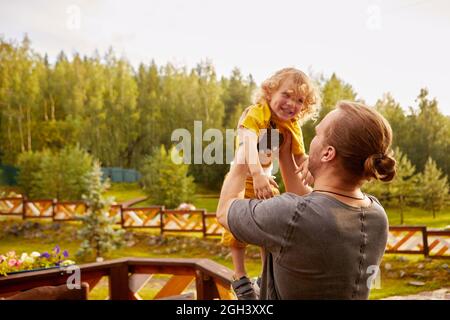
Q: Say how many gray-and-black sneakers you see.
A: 1